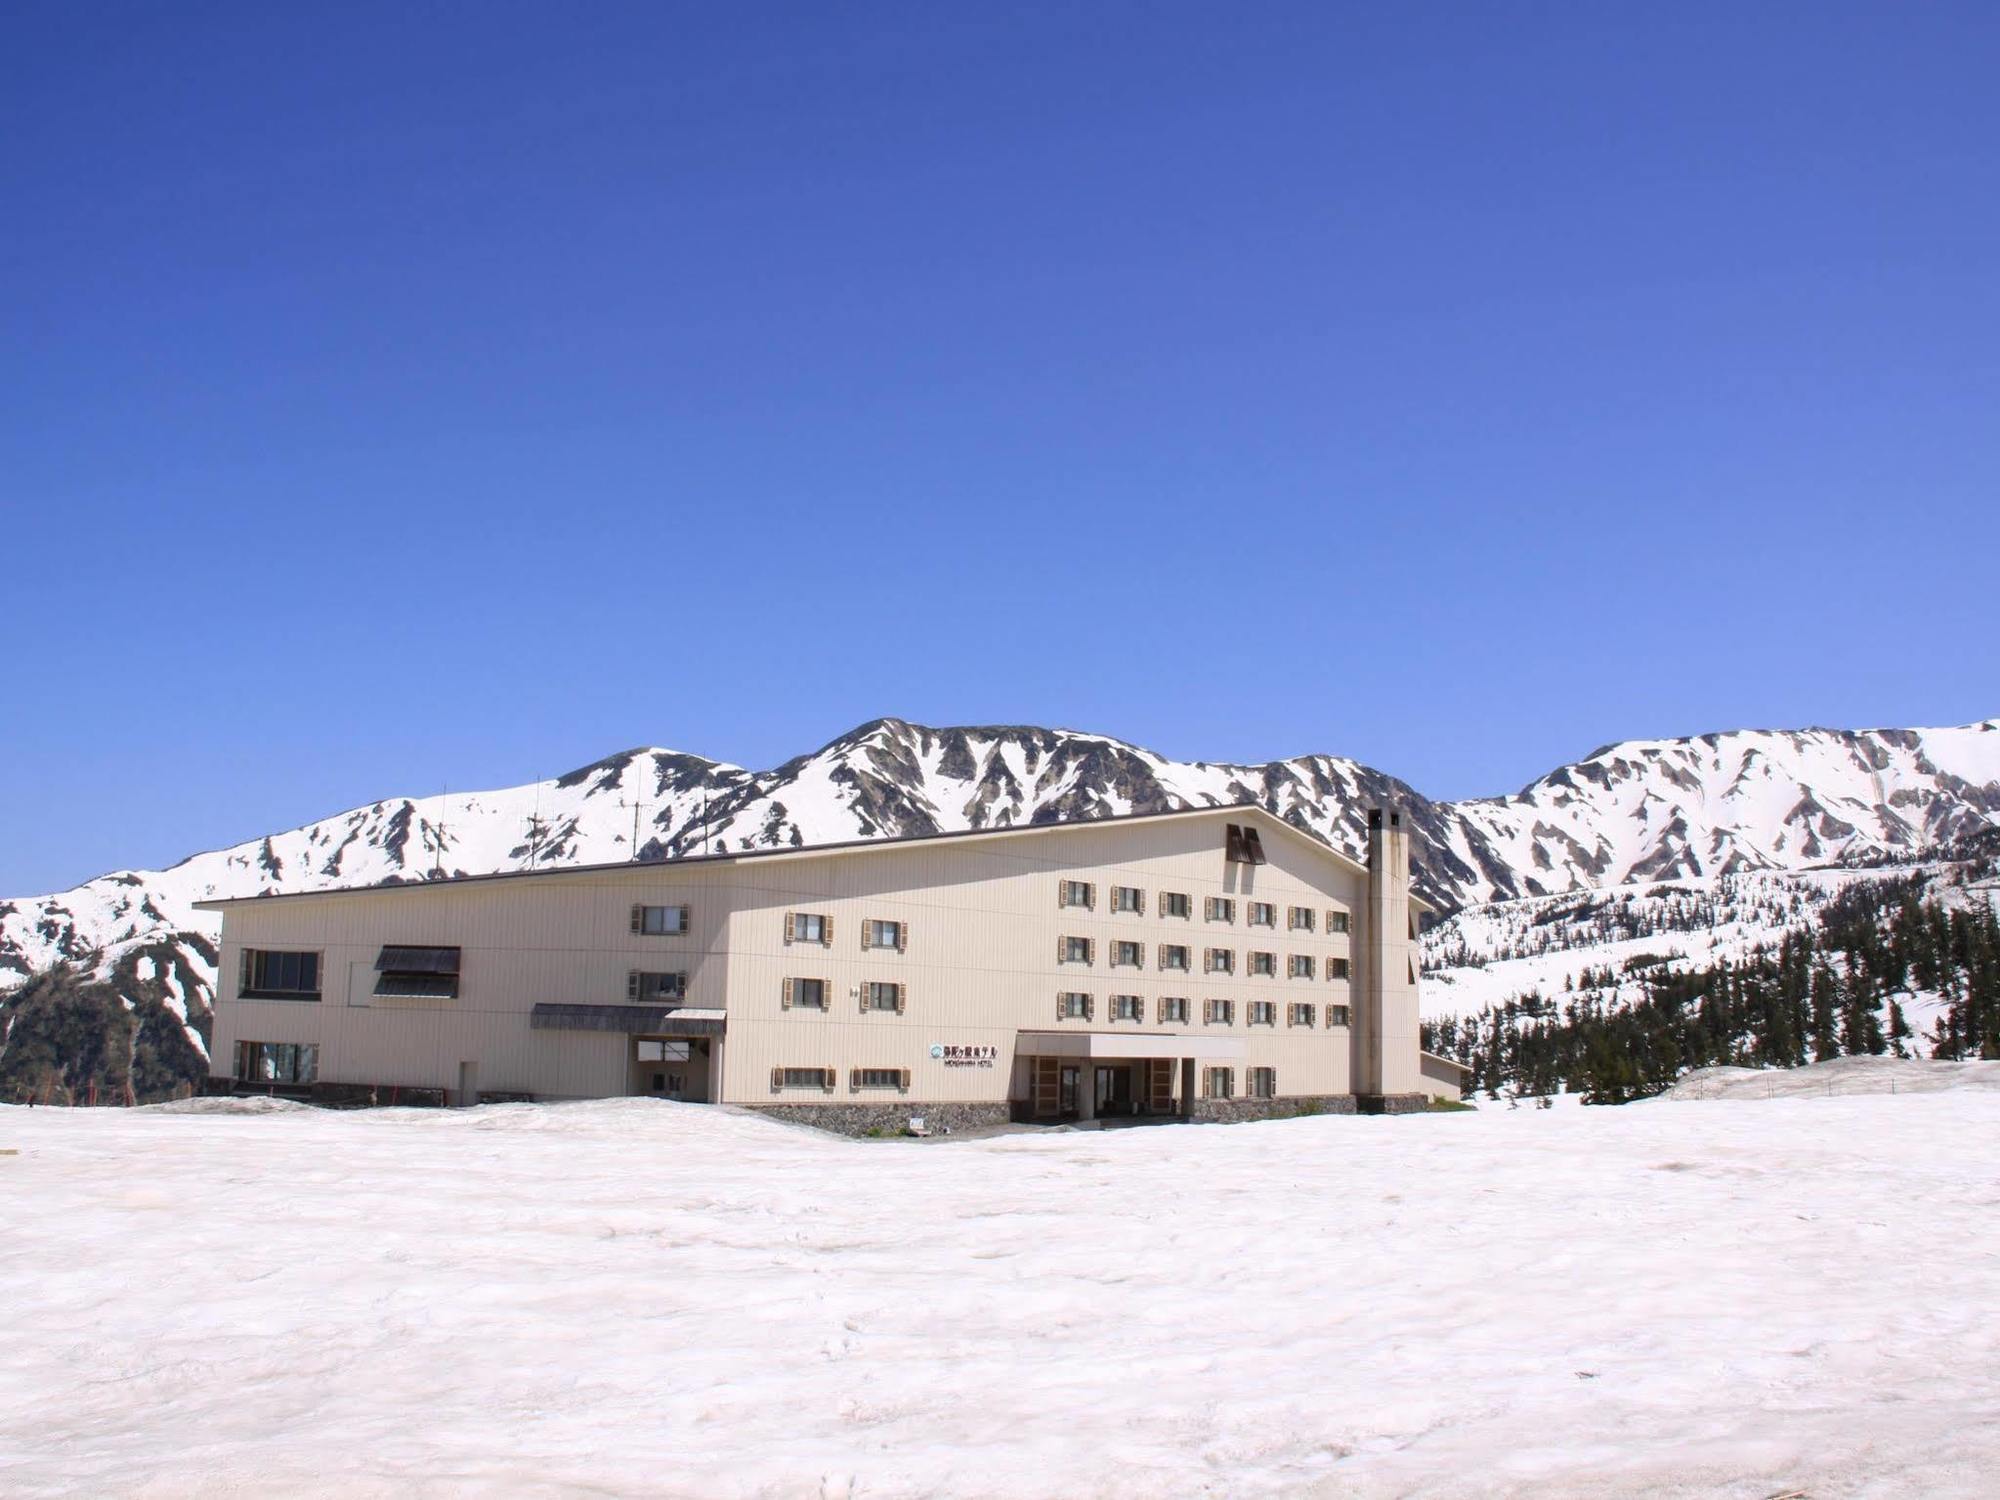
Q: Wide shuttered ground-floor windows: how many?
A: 2